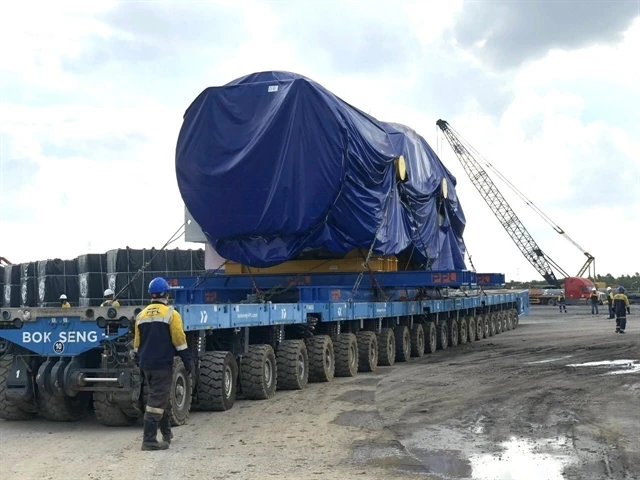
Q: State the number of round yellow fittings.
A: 2